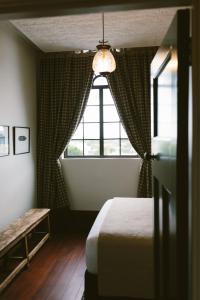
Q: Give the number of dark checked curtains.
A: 2